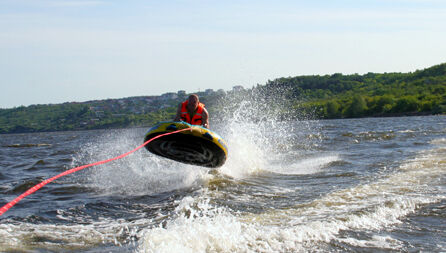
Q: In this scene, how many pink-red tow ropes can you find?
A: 1